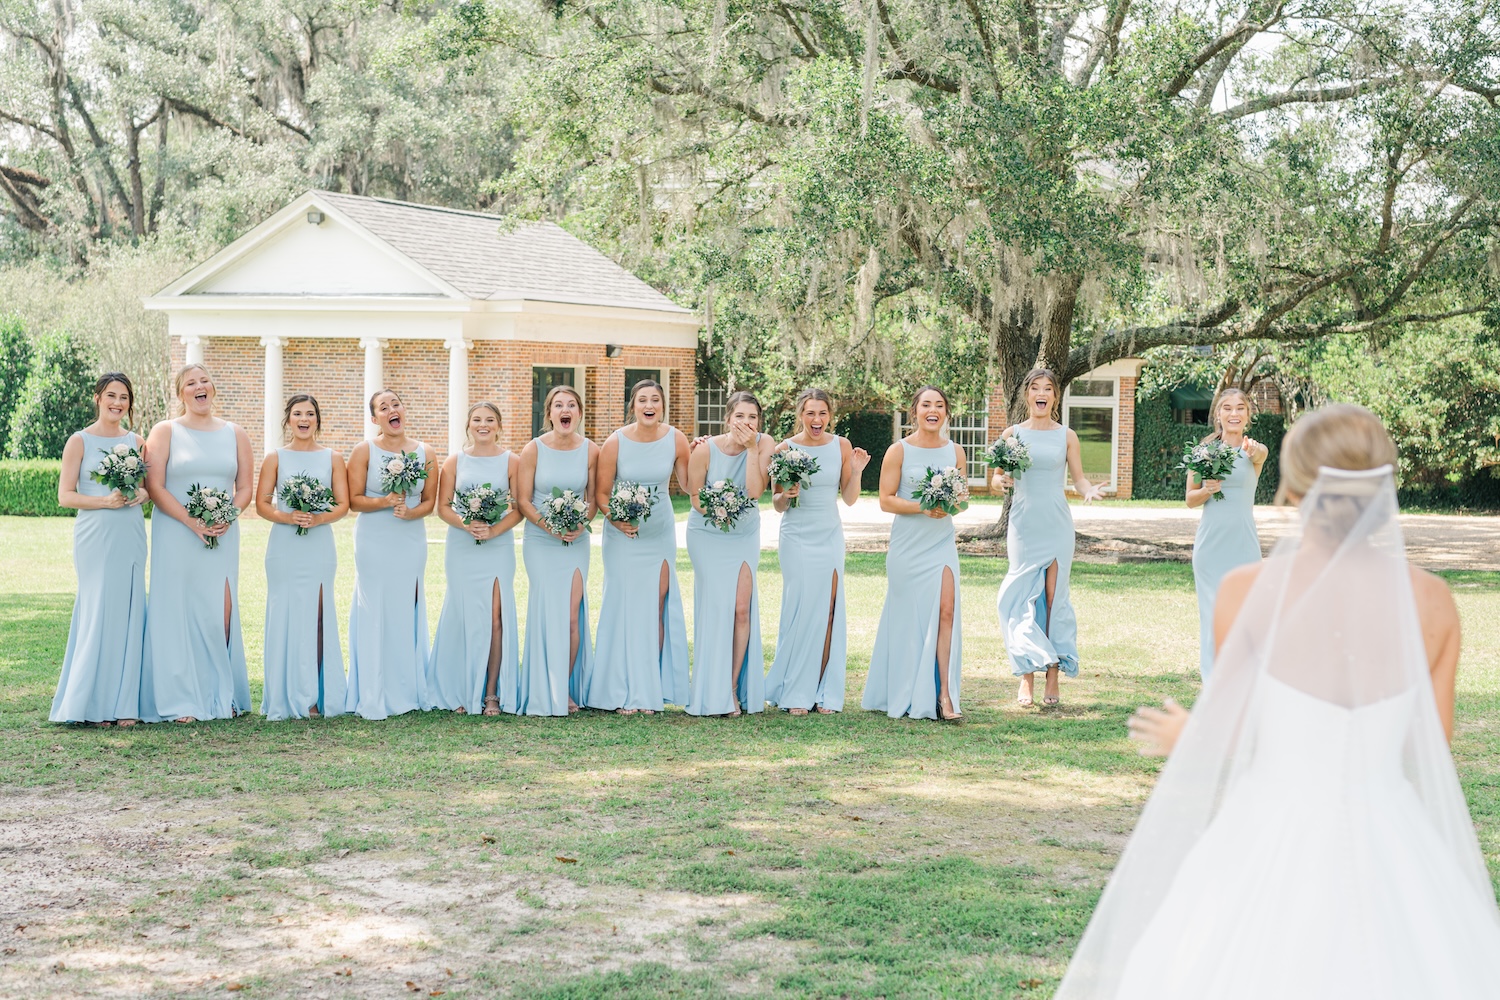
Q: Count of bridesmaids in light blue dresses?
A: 12